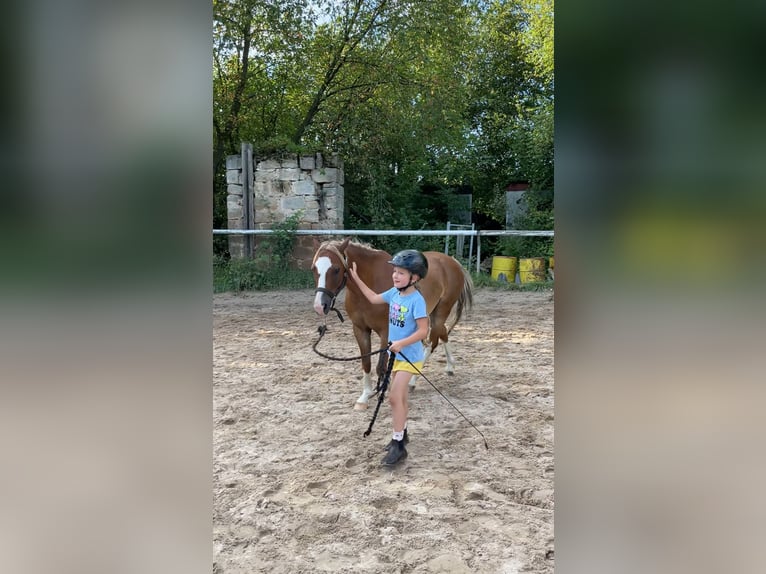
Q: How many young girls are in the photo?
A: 1